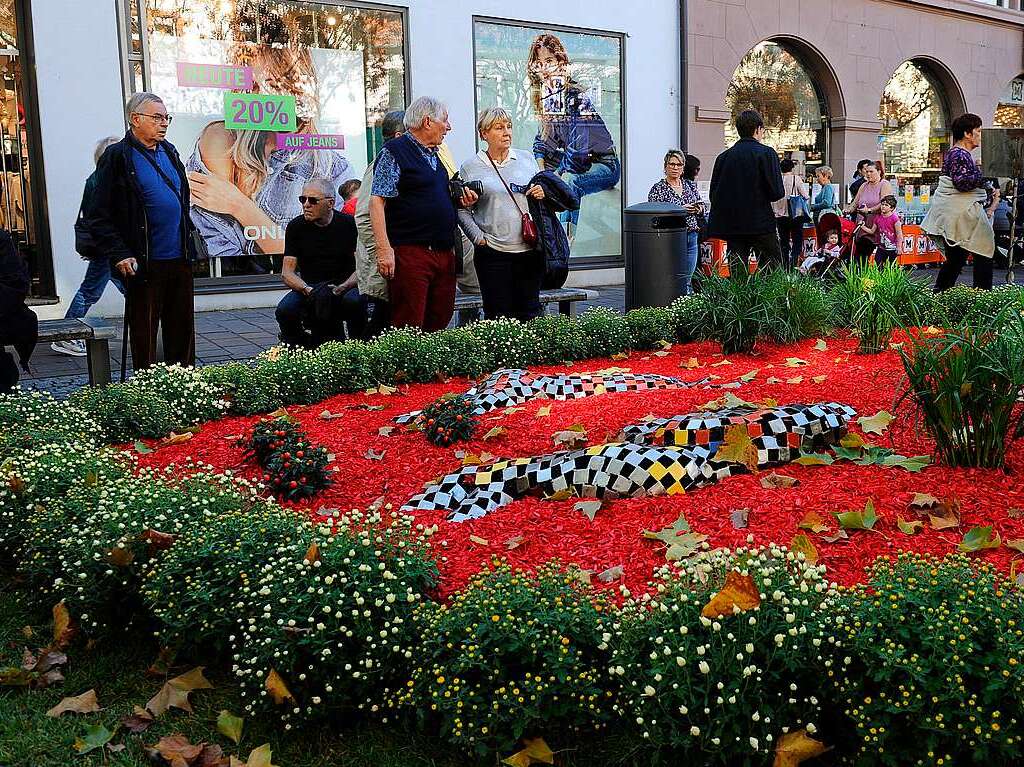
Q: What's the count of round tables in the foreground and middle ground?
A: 0